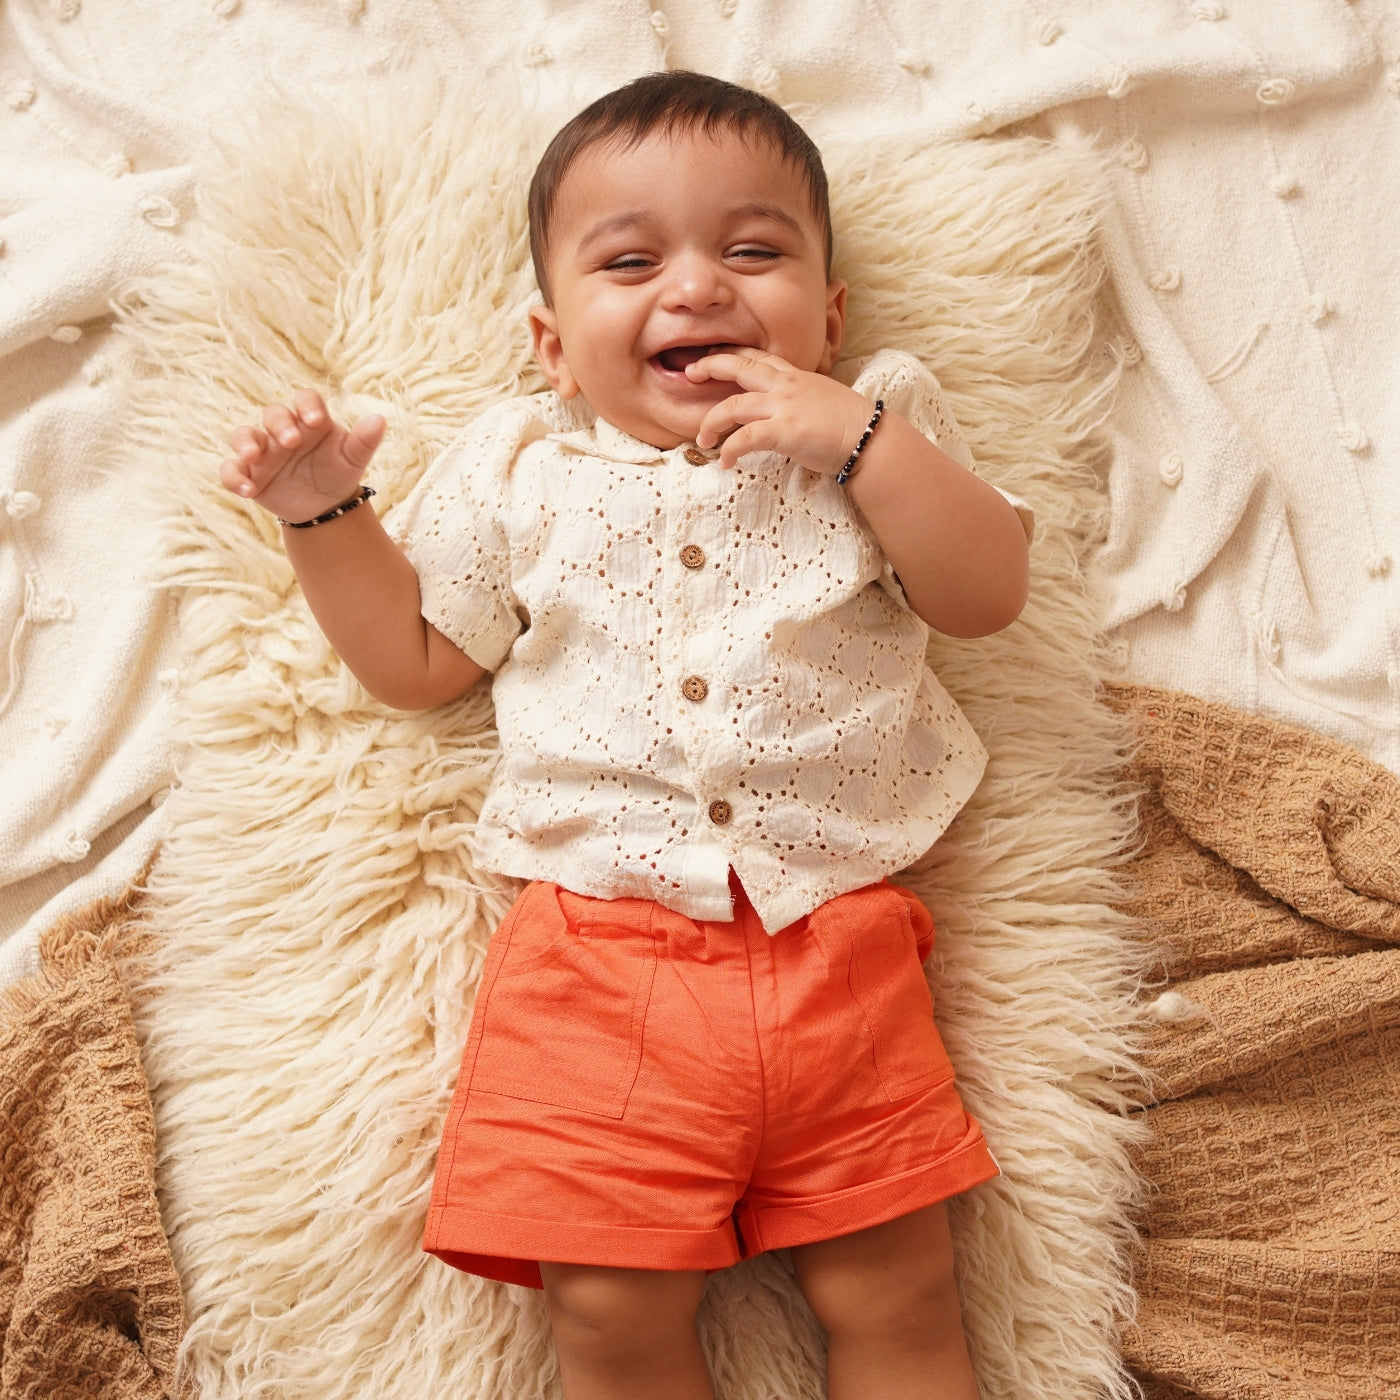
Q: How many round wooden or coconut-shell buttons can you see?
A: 4